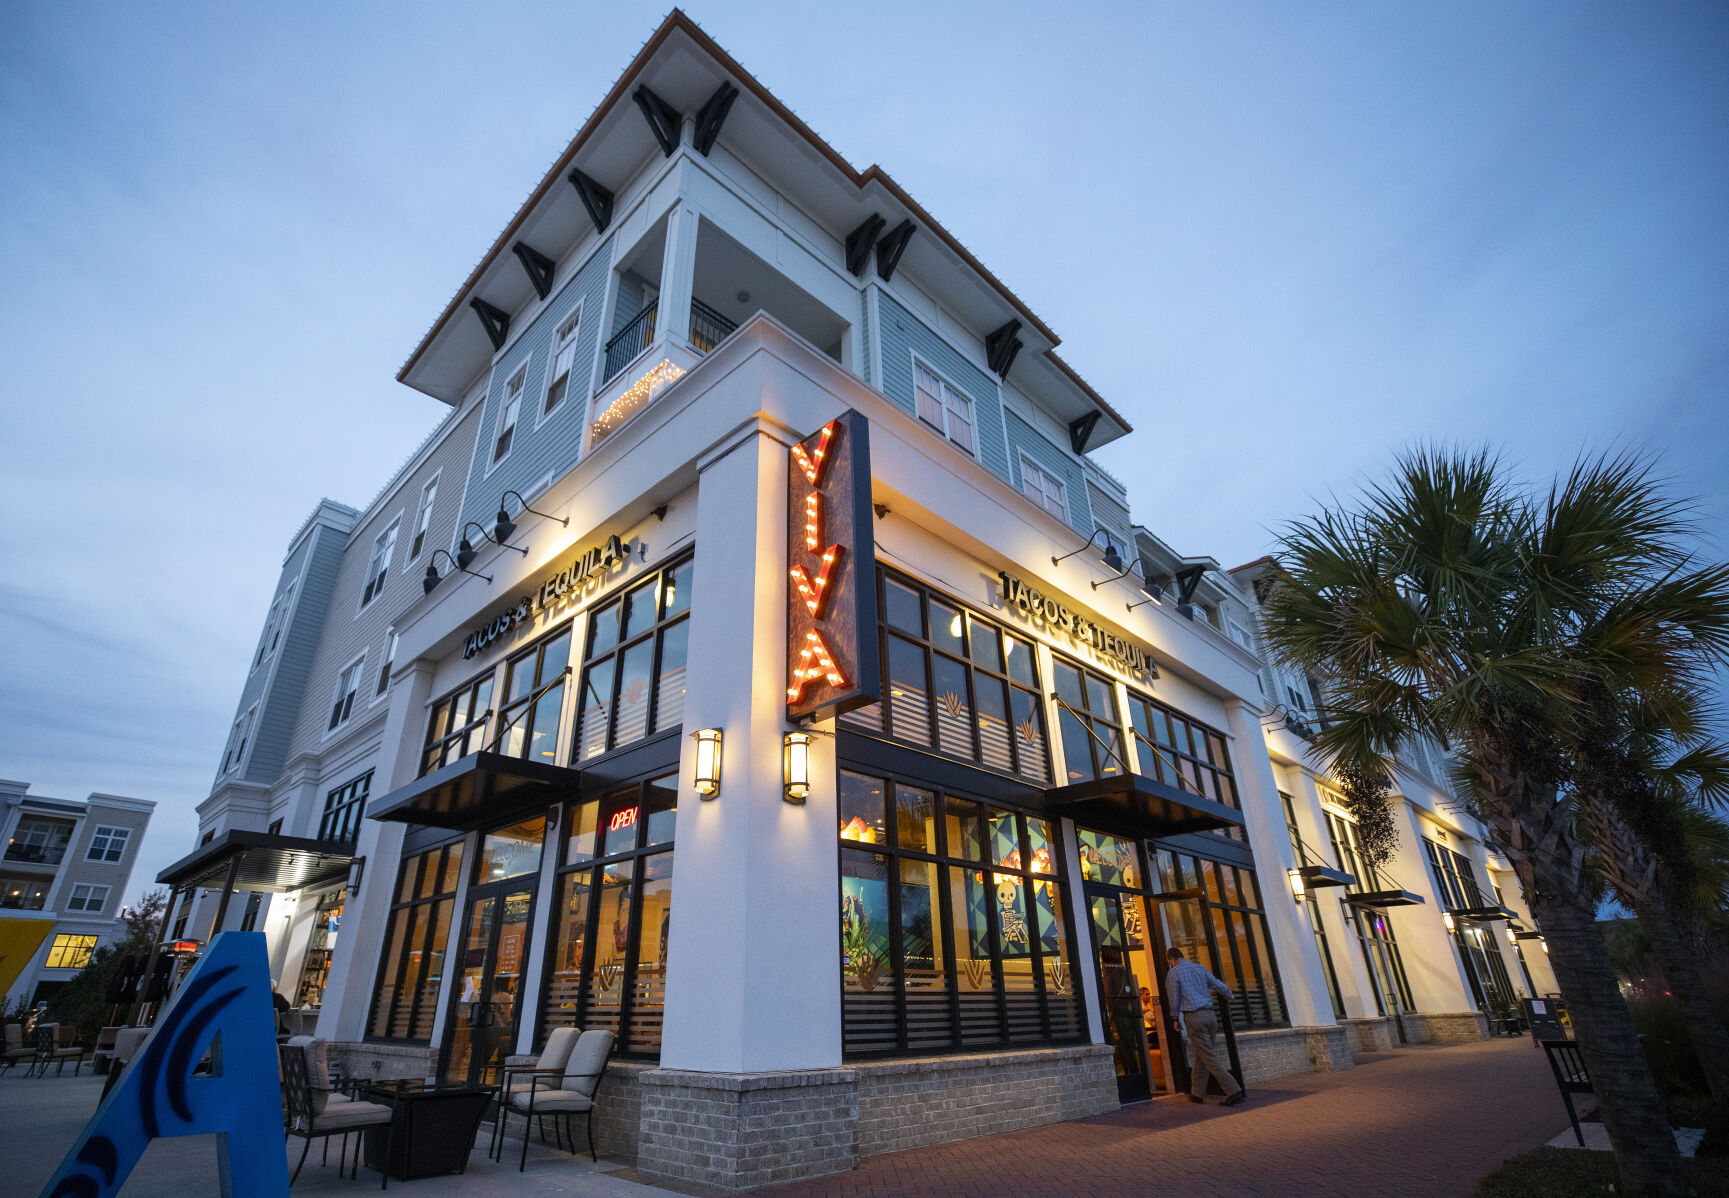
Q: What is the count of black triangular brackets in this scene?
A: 11